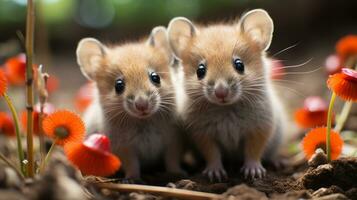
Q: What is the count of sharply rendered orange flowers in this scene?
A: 4